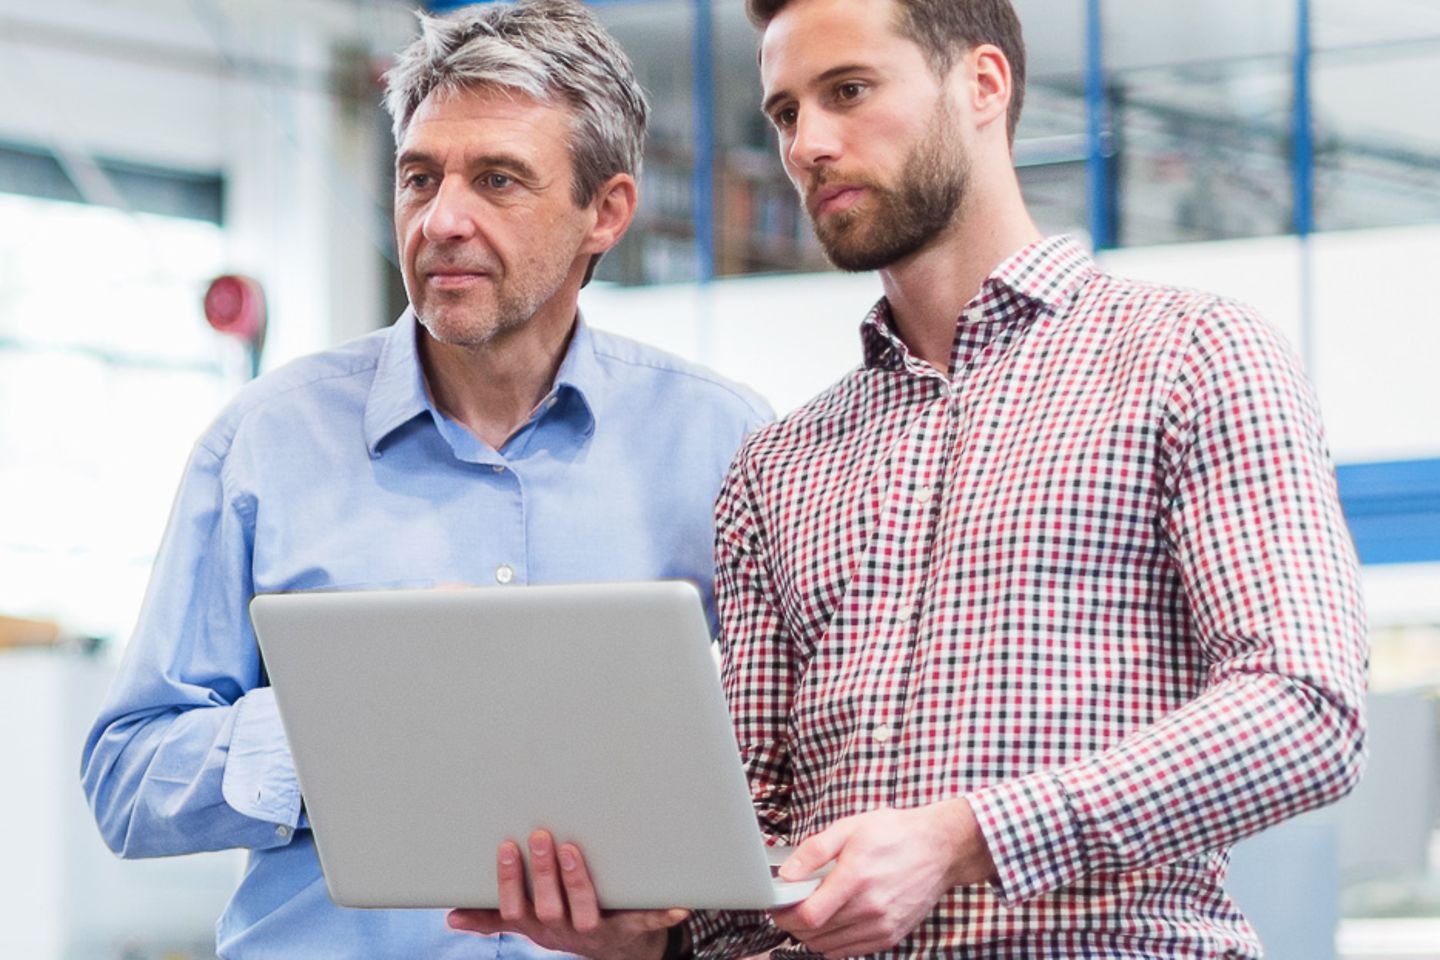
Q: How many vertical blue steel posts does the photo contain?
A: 3